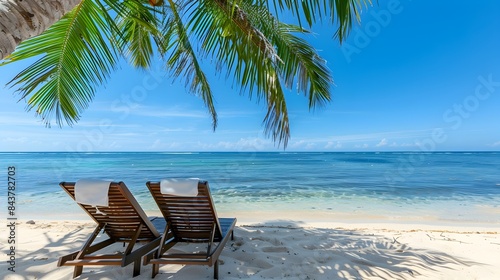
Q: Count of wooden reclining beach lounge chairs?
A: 2